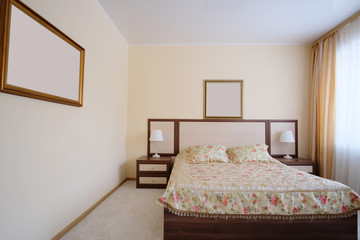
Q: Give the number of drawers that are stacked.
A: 2